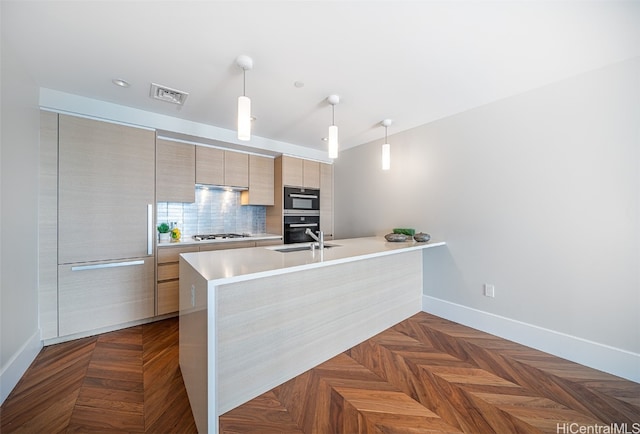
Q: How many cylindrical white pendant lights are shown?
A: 3